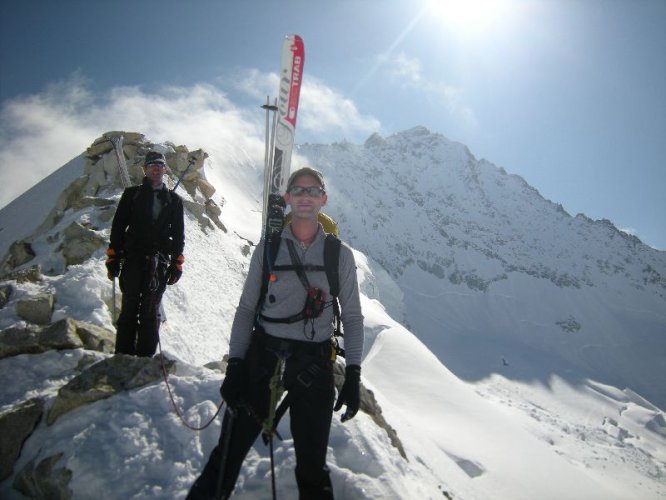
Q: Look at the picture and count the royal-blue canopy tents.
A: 0